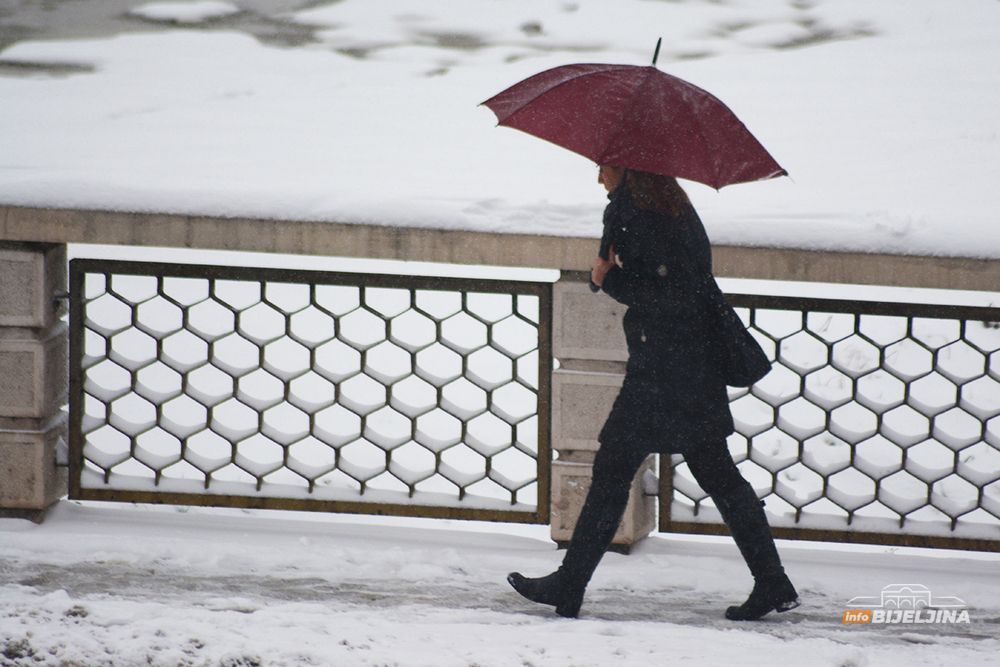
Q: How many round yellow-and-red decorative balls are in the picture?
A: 0